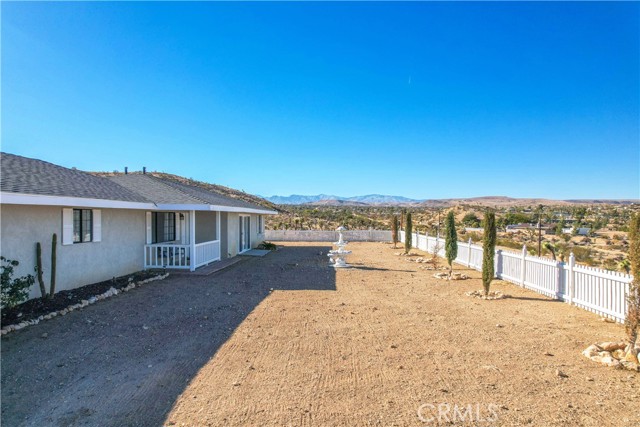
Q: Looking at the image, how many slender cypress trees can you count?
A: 5